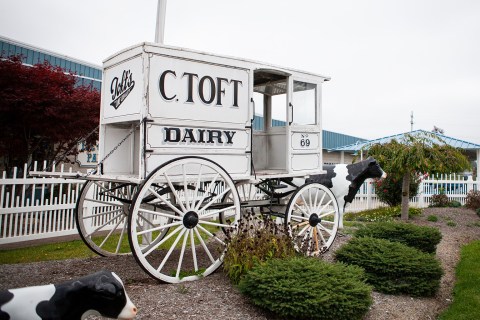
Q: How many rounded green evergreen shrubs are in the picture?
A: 3